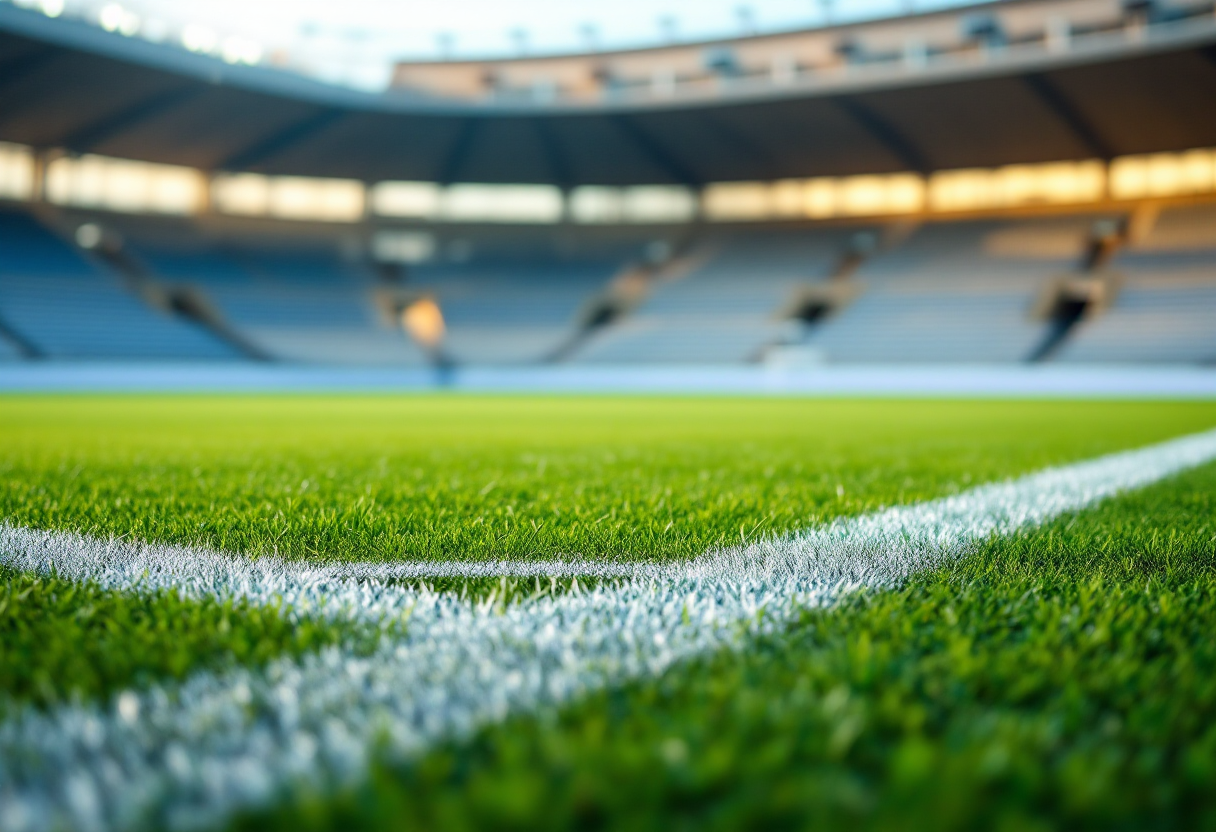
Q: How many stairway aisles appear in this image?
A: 6